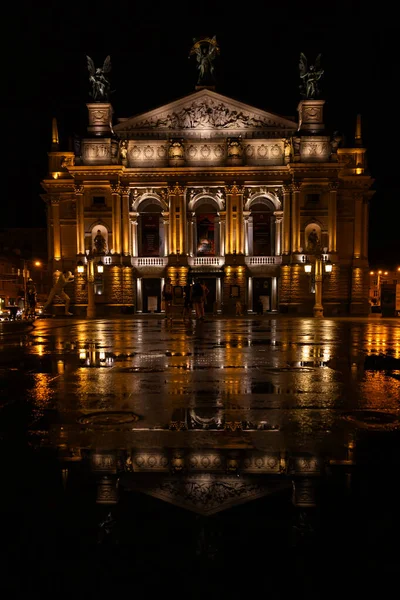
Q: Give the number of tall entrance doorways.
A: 3